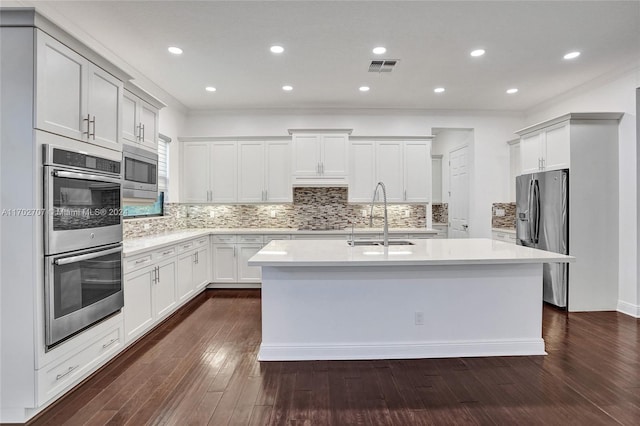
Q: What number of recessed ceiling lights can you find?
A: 10